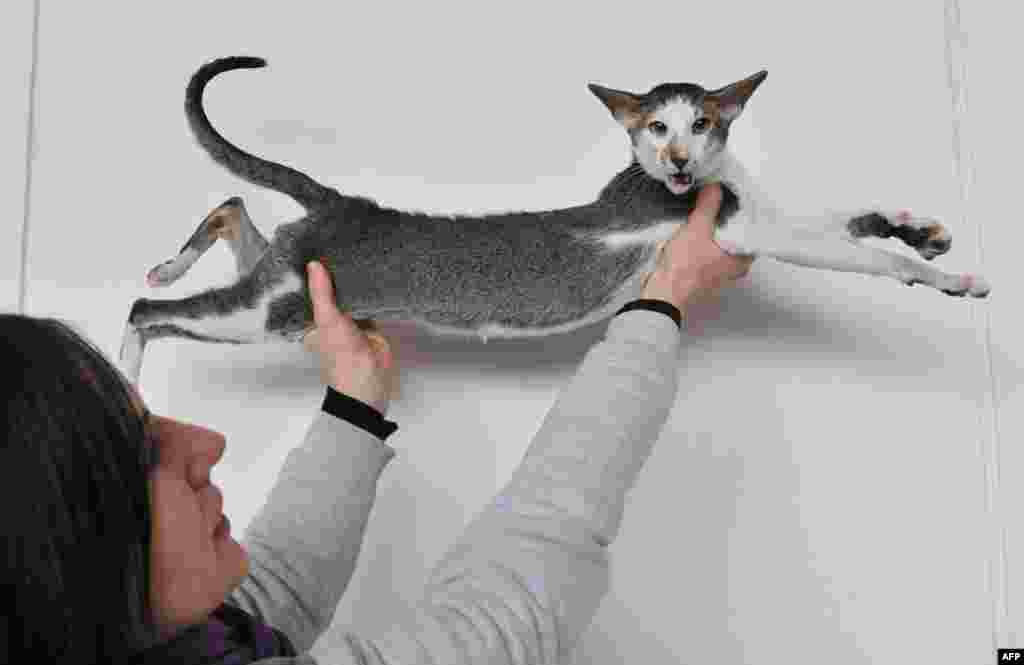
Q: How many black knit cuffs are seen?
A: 2